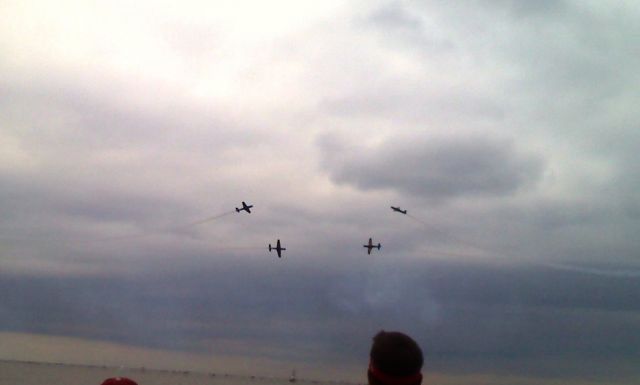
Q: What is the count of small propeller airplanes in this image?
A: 4